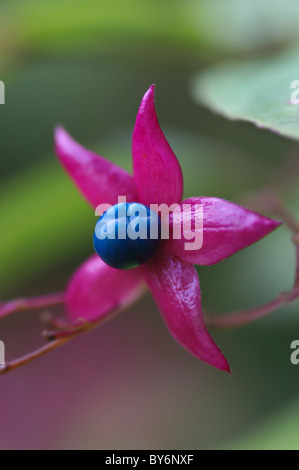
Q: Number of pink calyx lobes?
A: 5